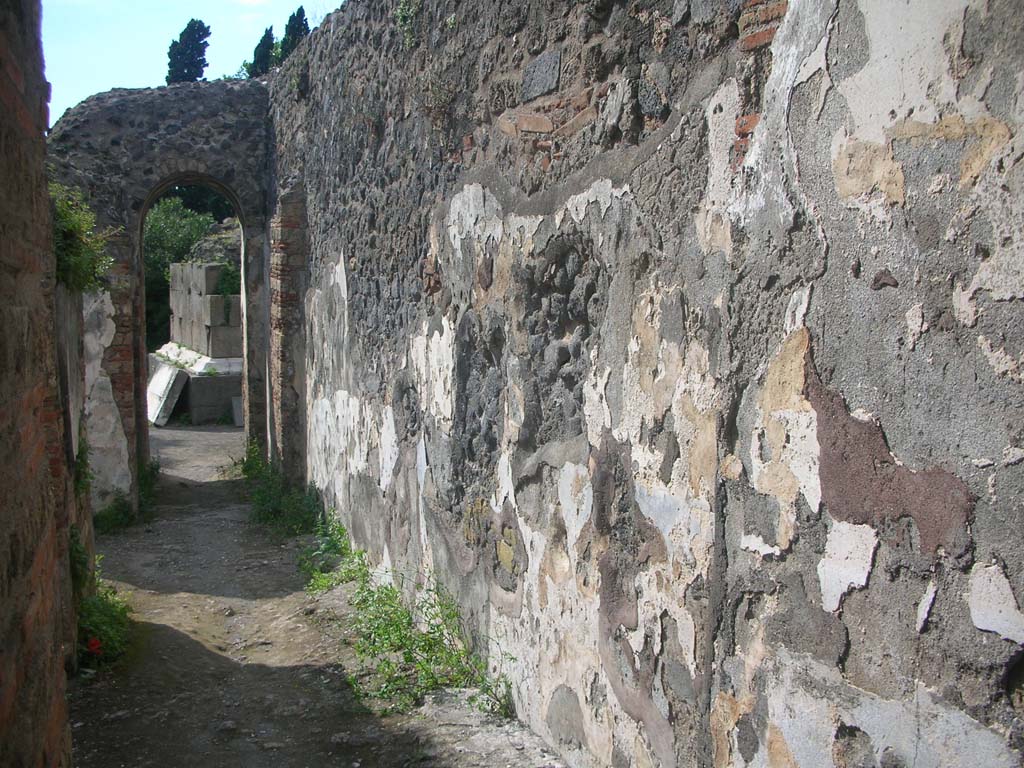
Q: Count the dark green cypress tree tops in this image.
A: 3